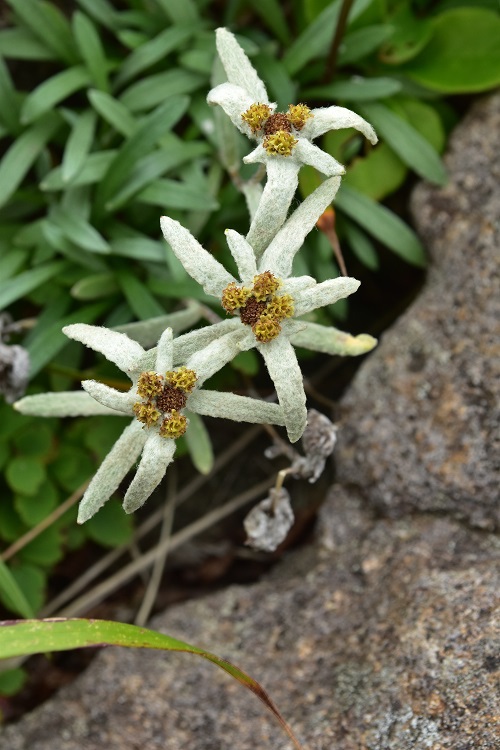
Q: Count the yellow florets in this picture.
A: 11